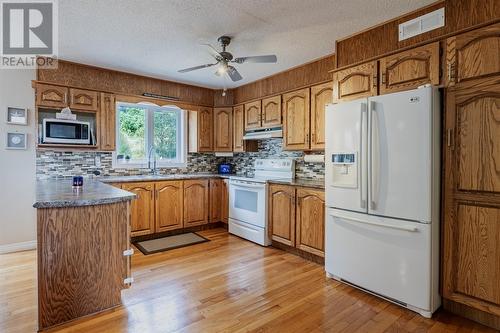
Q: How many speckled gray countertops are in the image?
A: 2